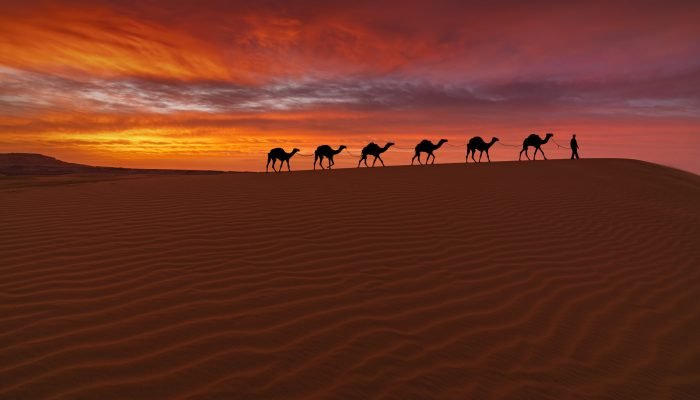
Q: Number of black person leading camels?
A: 1